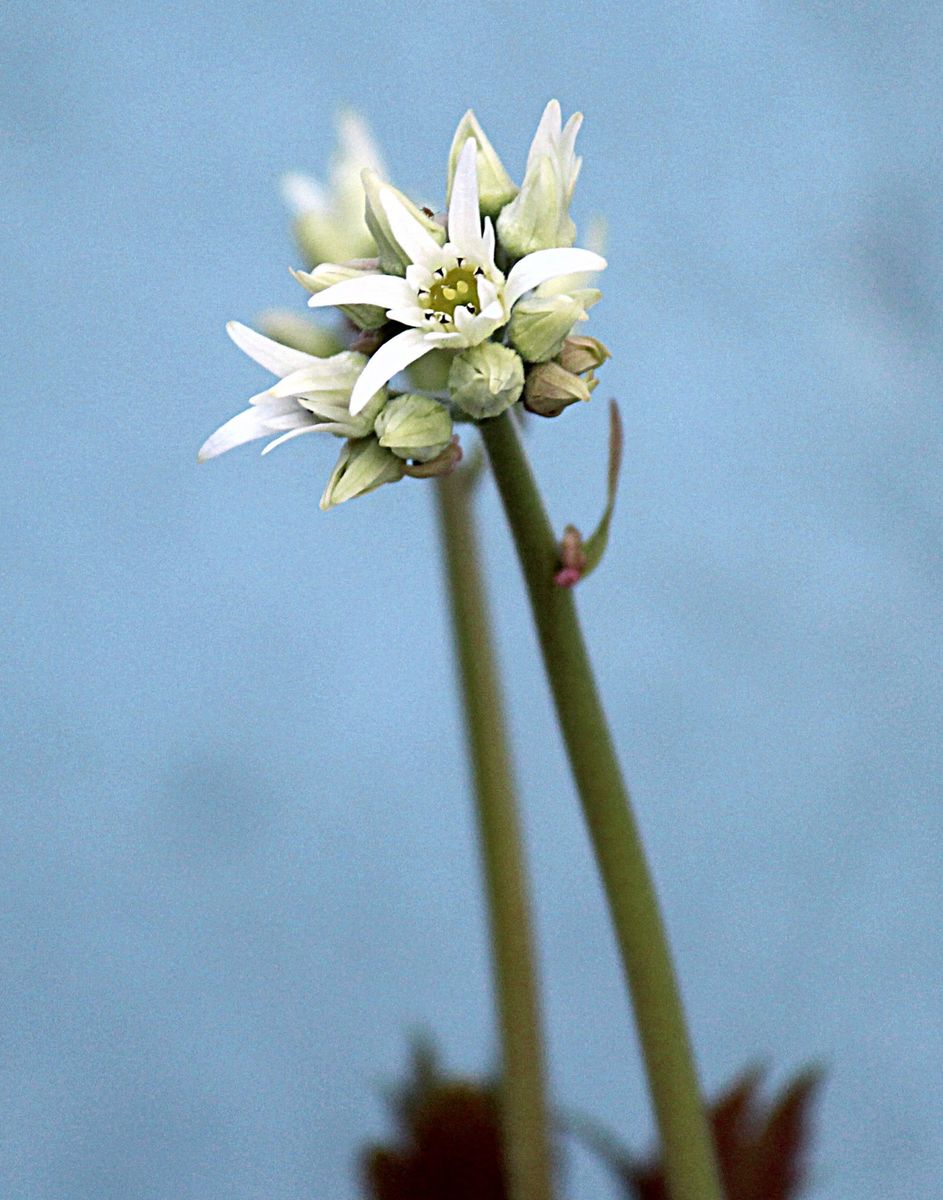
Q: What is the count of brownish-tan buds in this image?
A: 2